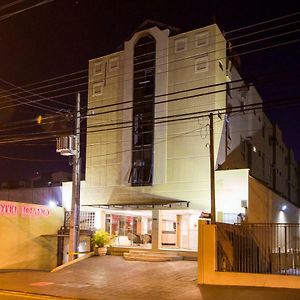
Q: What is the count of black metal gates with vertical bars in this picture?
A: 1